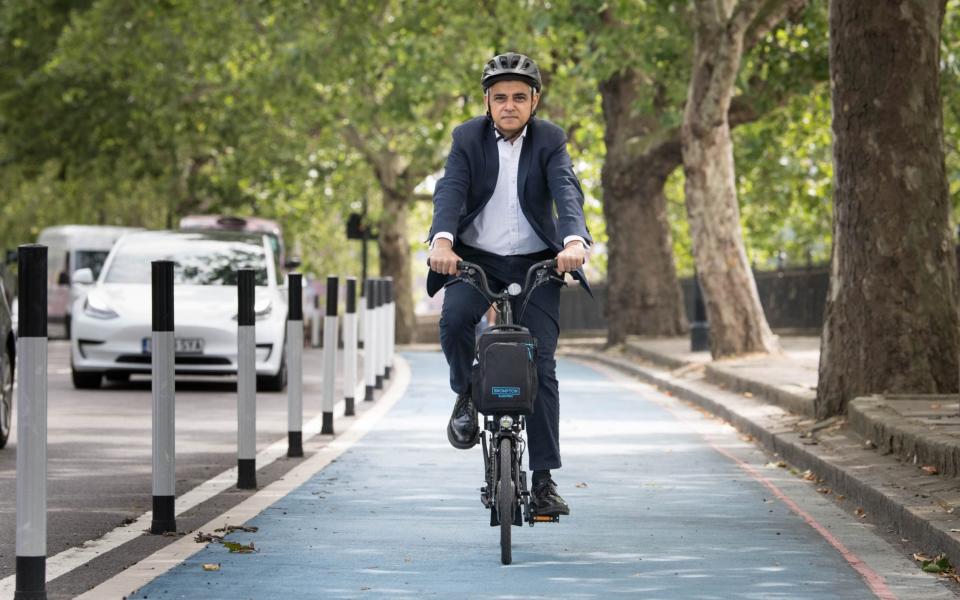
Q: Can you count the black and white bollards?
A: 9